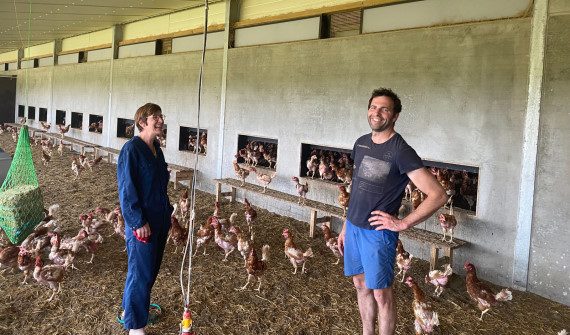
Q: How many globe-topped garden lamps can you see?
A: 0